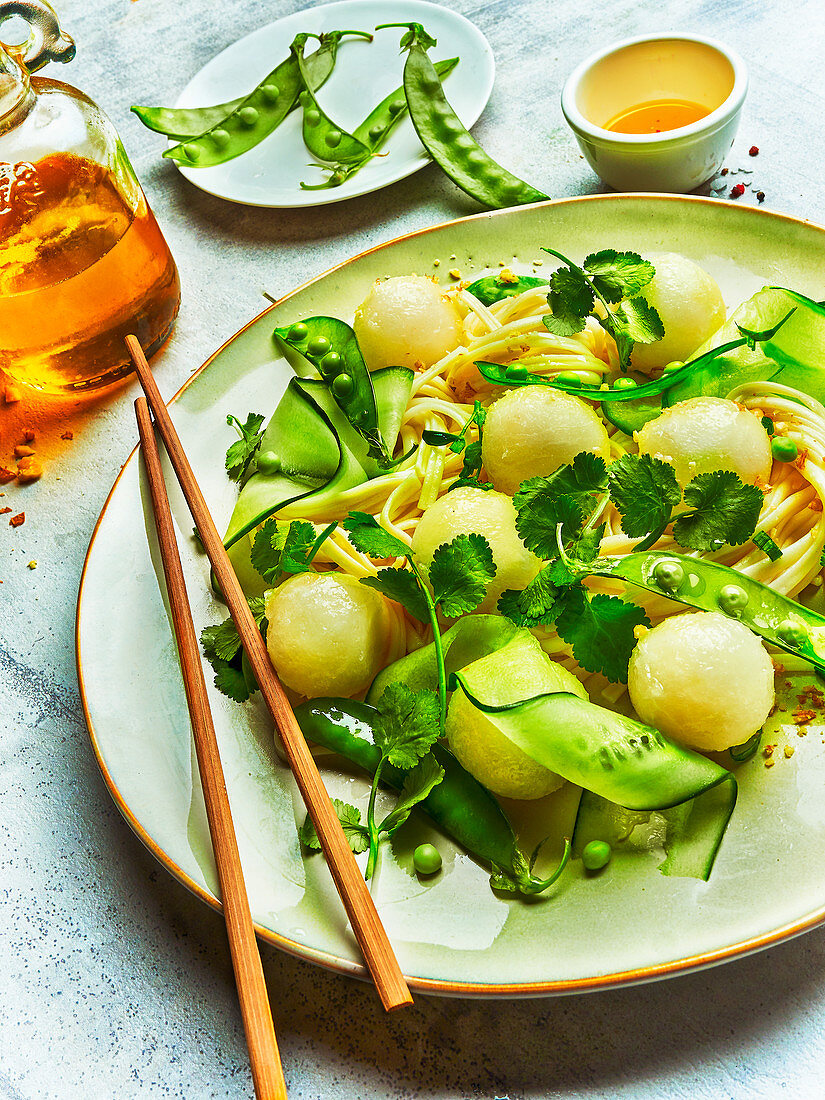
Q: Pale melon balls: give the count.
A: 8